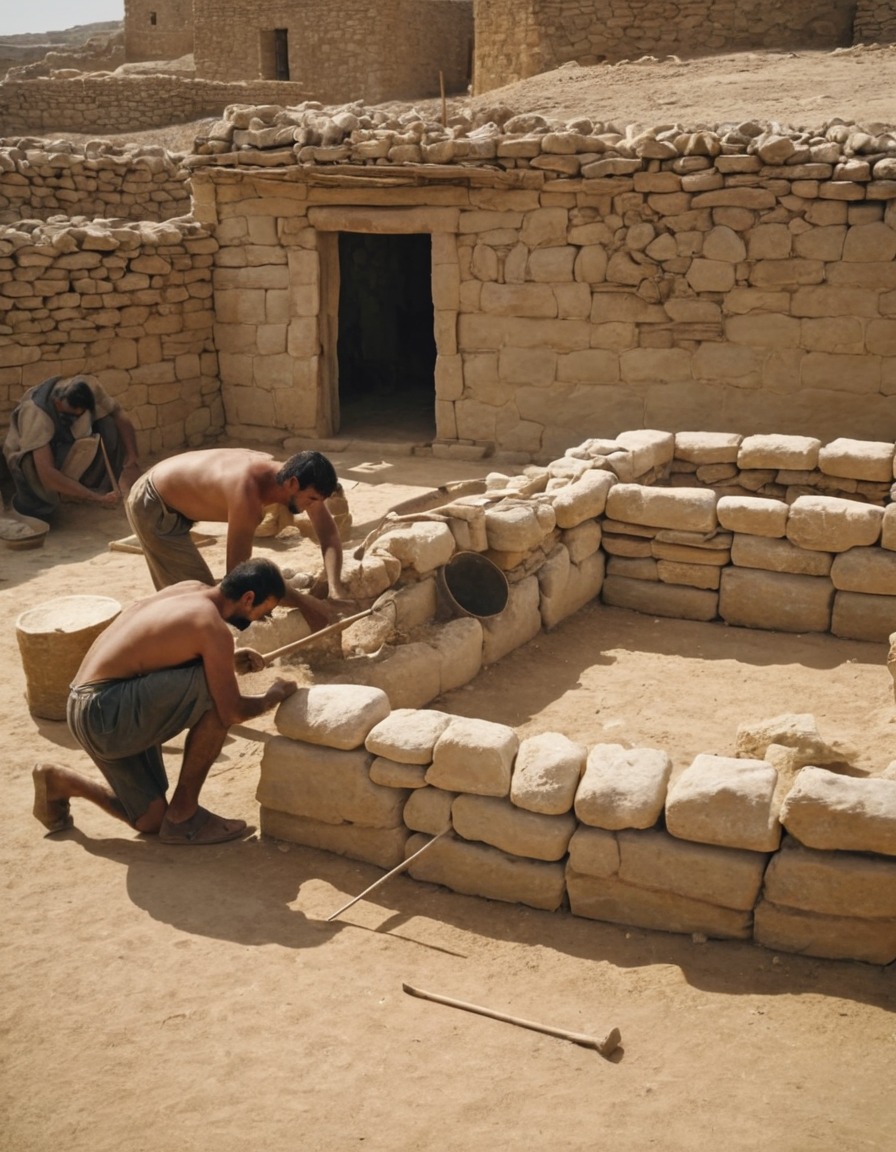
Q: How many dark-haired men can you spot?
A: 3